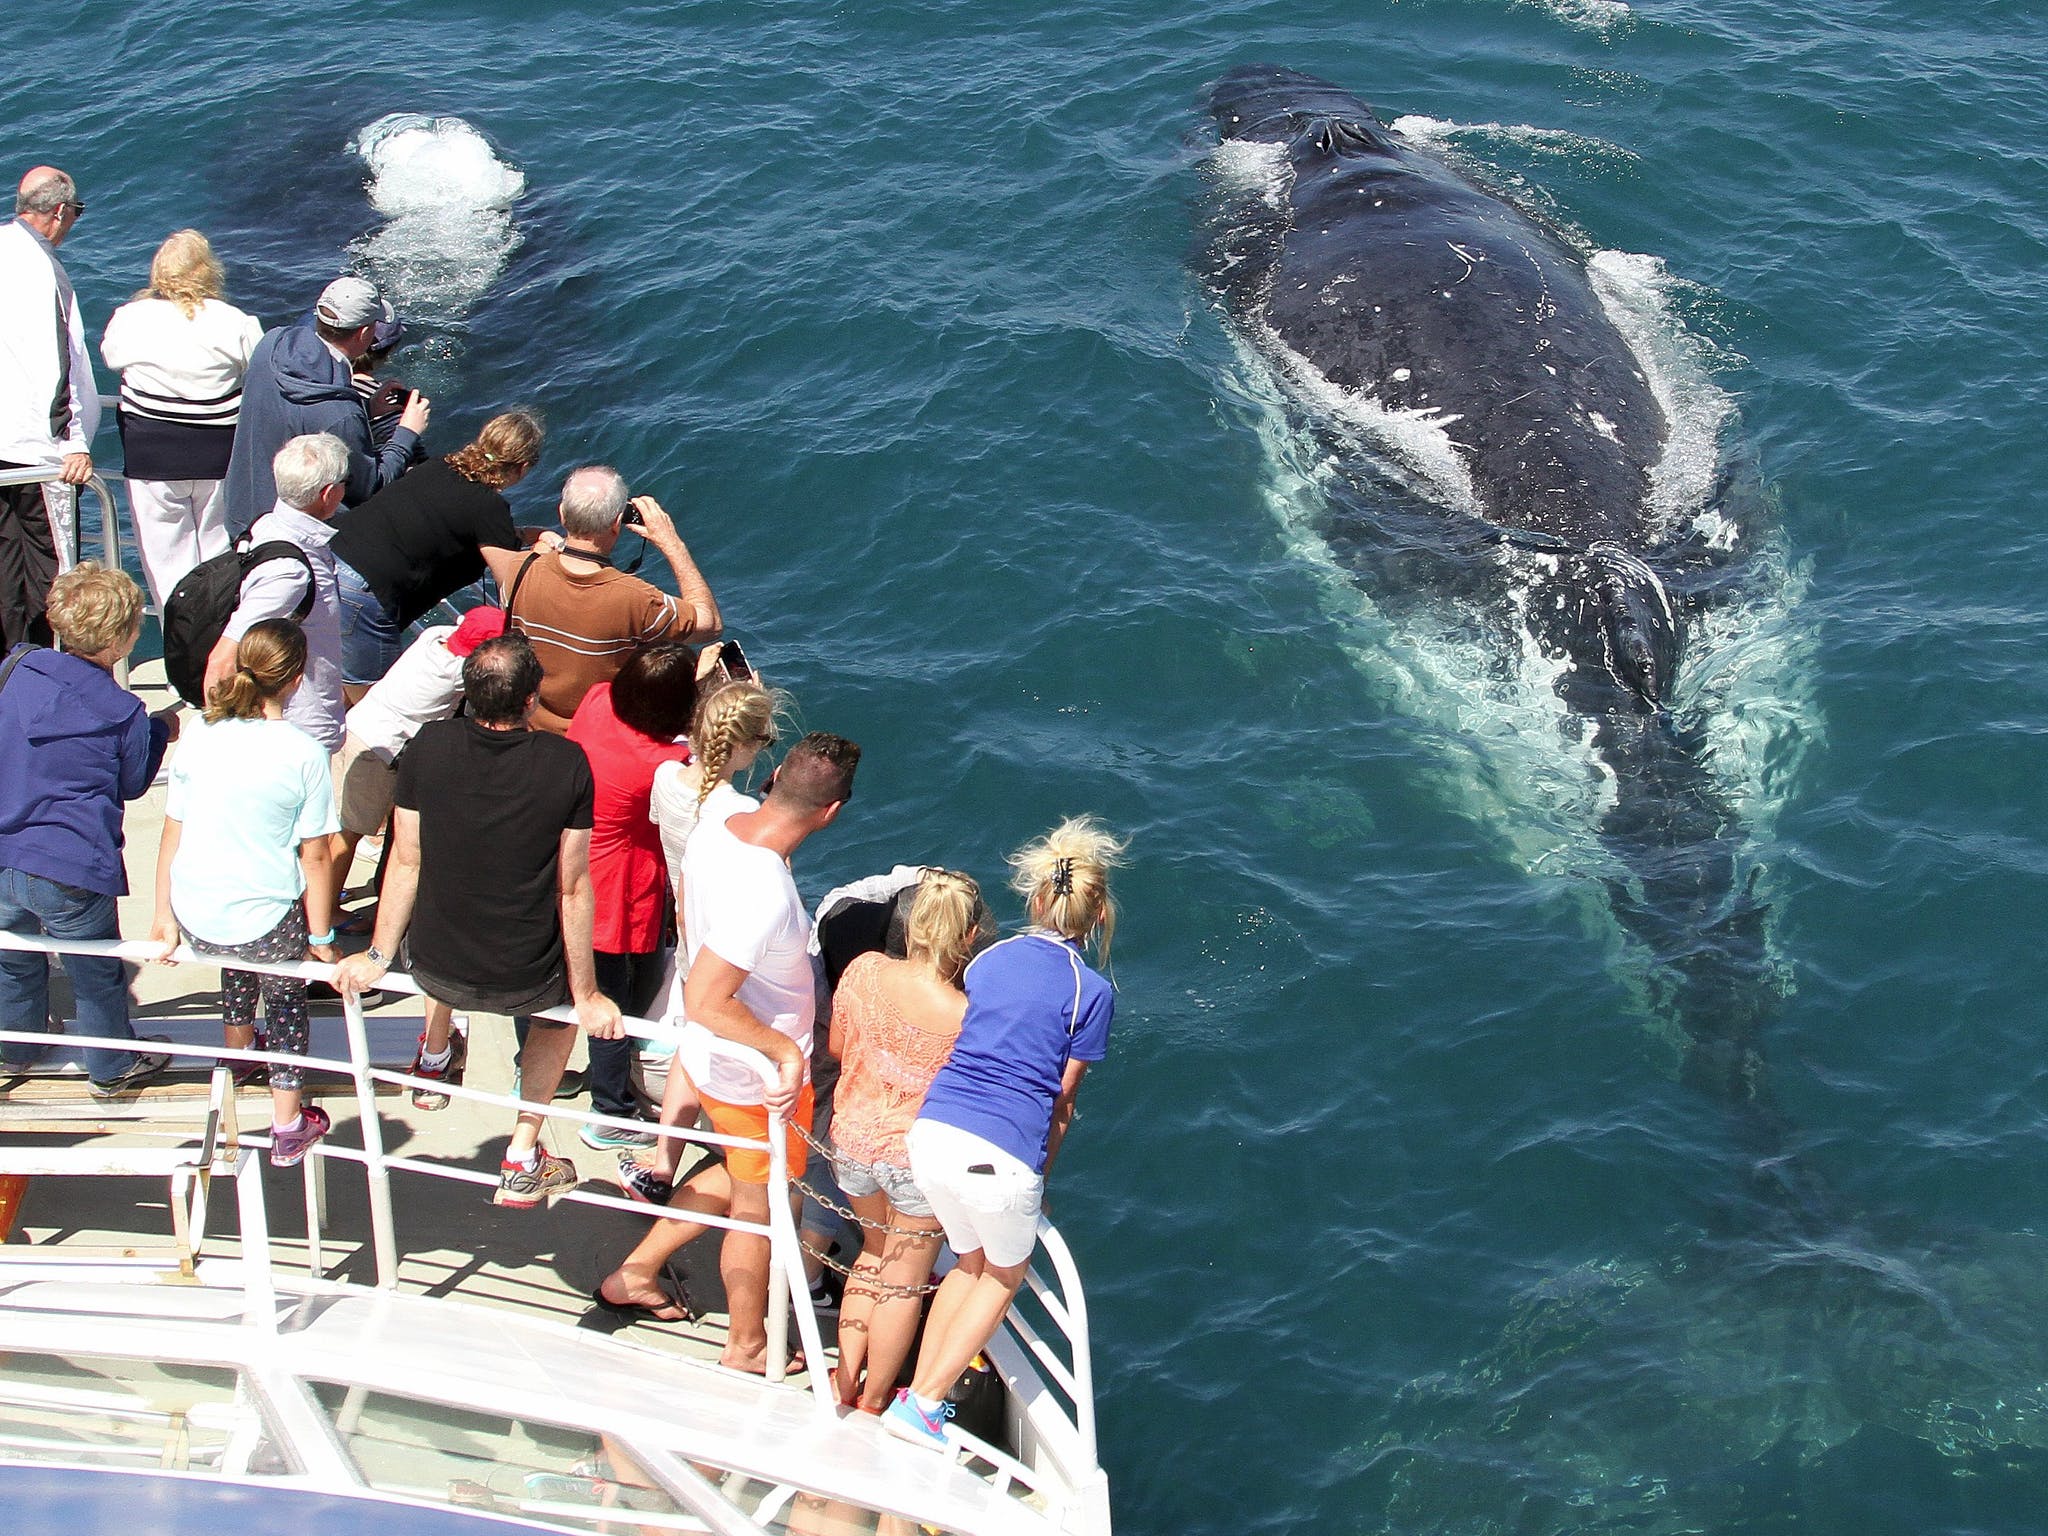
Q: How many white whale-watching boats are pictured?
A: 1